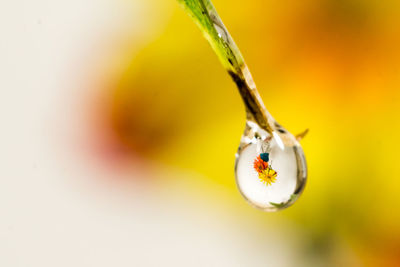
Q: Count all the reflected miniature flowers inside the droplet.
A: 2